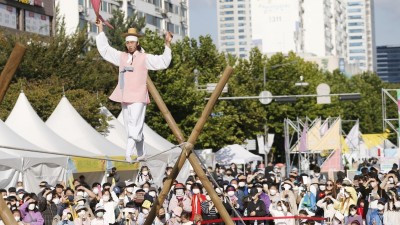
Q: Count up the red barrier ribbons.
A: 1